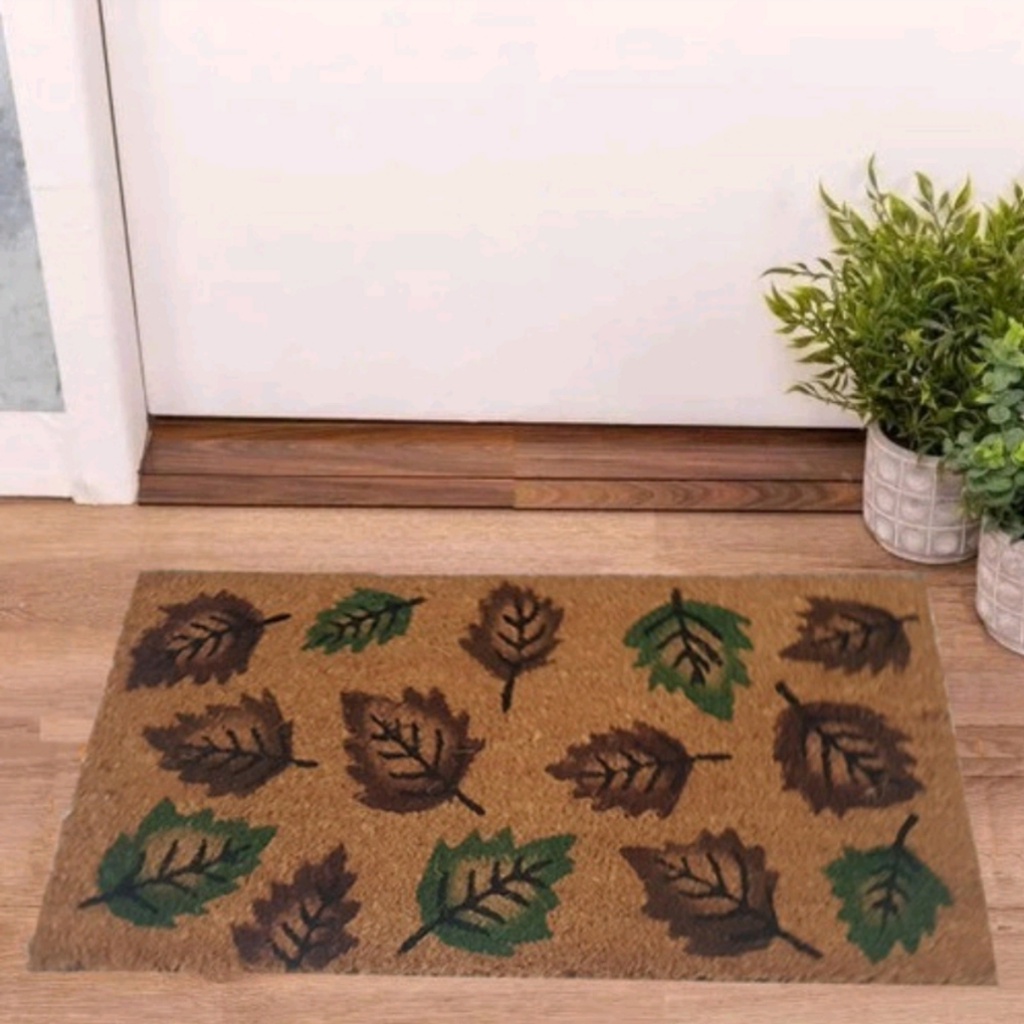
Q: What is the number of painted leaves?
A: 14